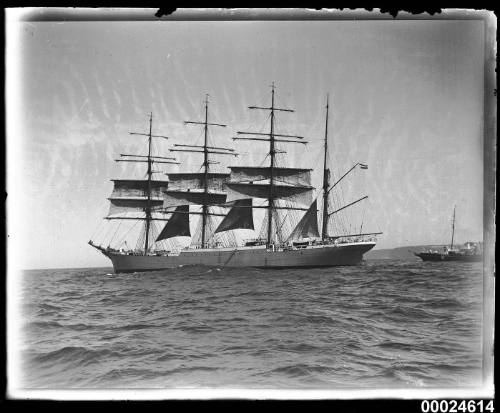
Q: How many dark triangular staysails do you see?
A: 3